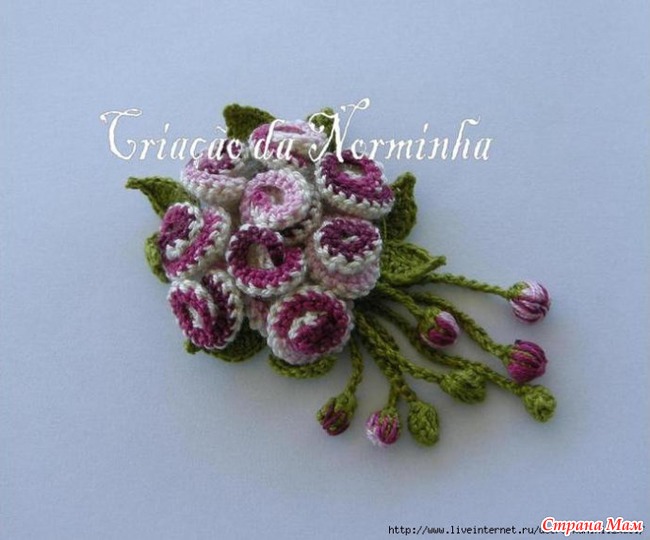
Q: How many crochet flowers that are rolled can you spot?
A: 9